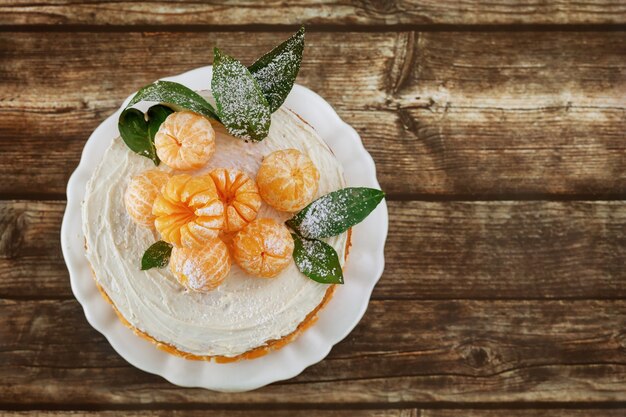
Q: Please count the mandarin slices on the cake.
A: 7